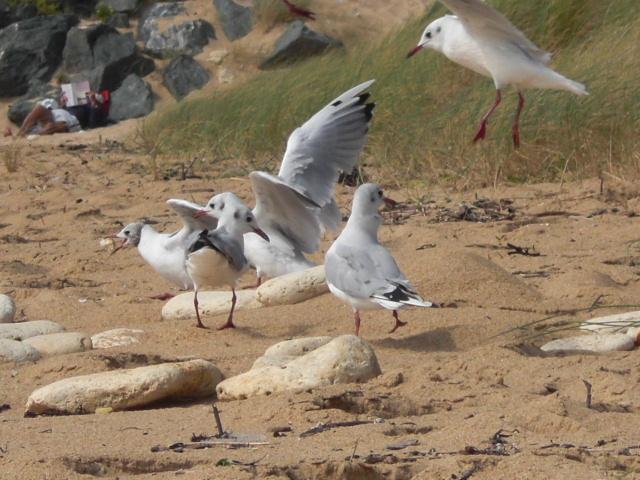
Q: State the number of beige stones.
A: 12